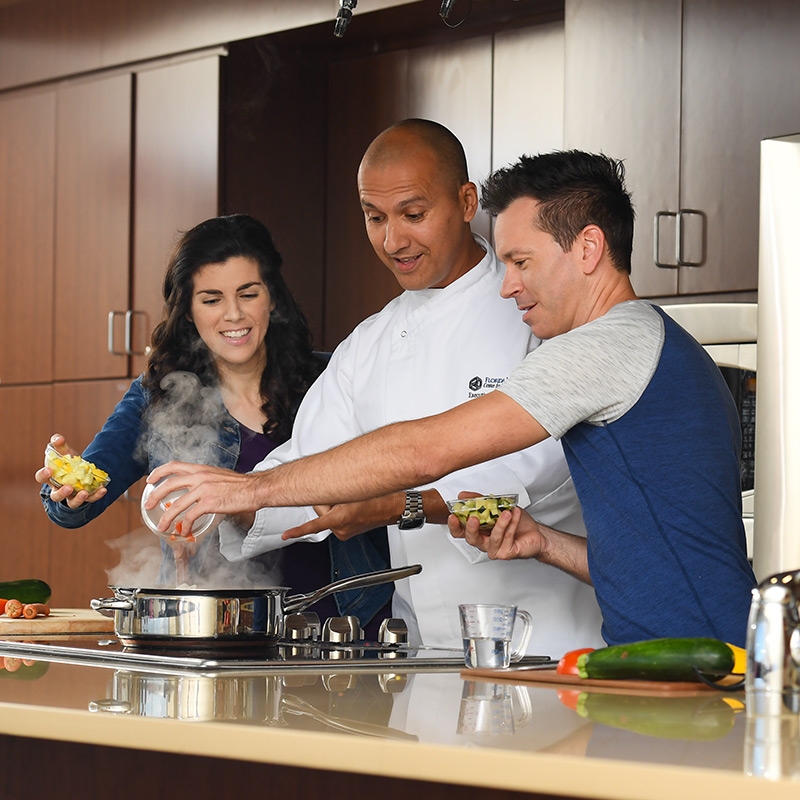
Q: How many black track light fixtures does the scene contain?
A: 2